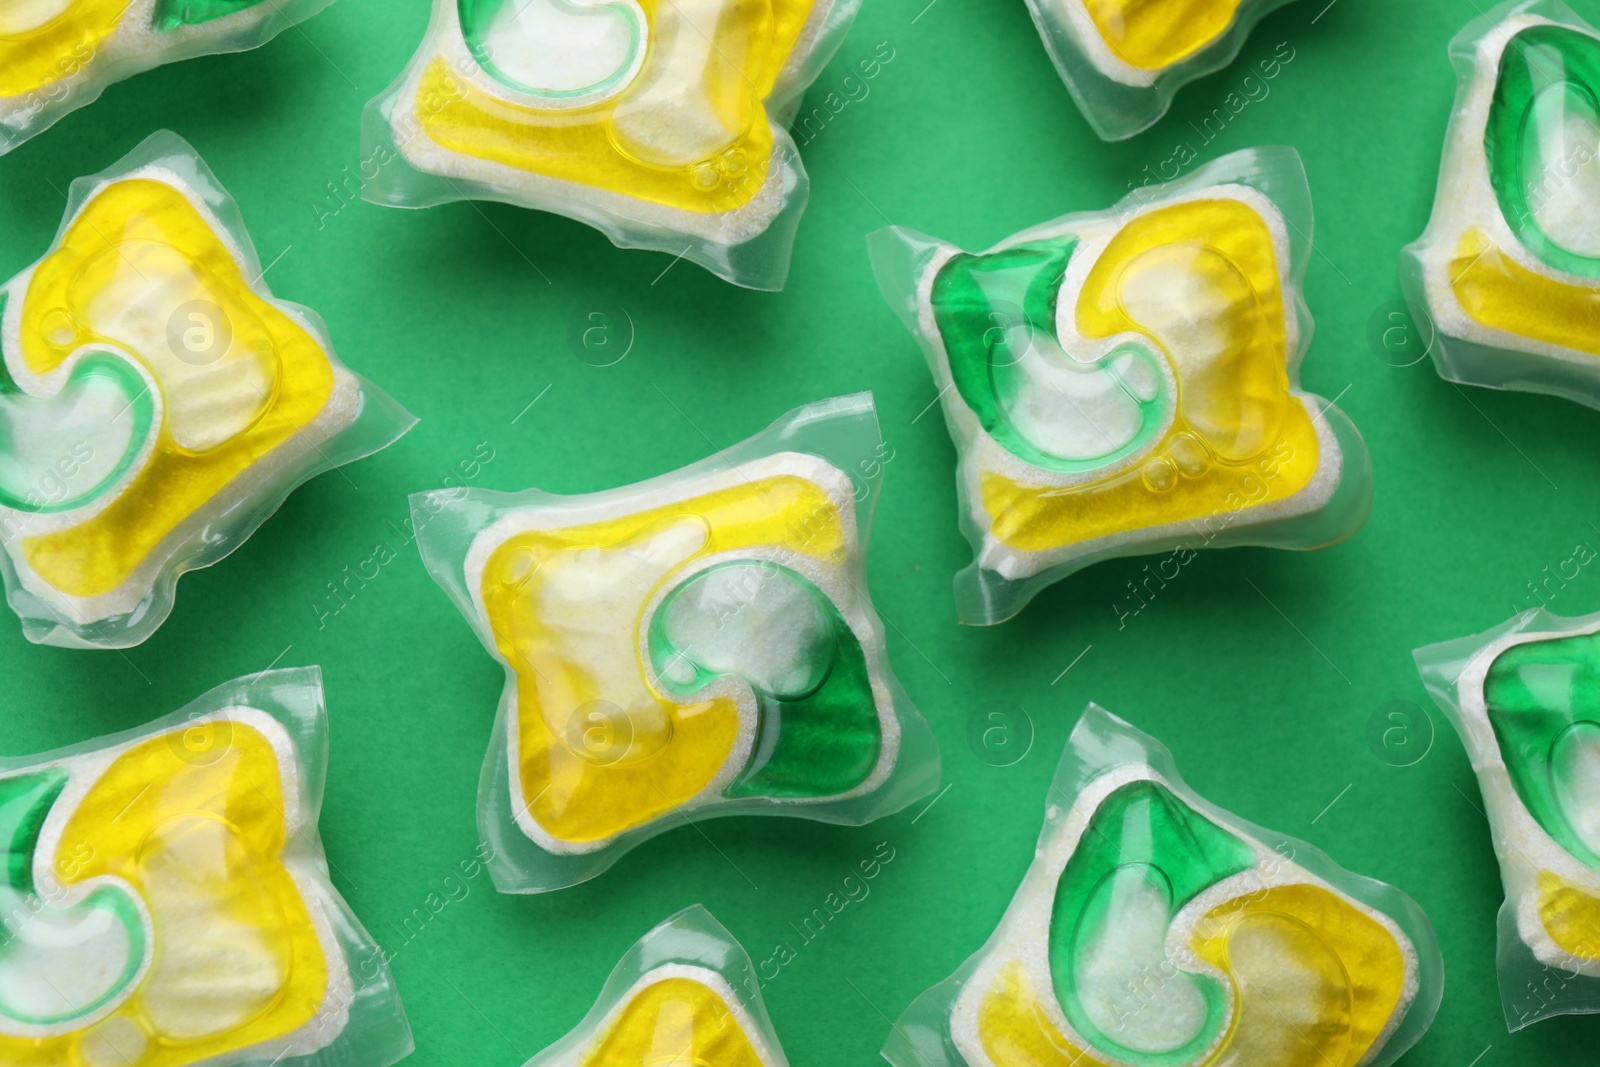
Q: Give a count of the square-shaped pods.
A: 11